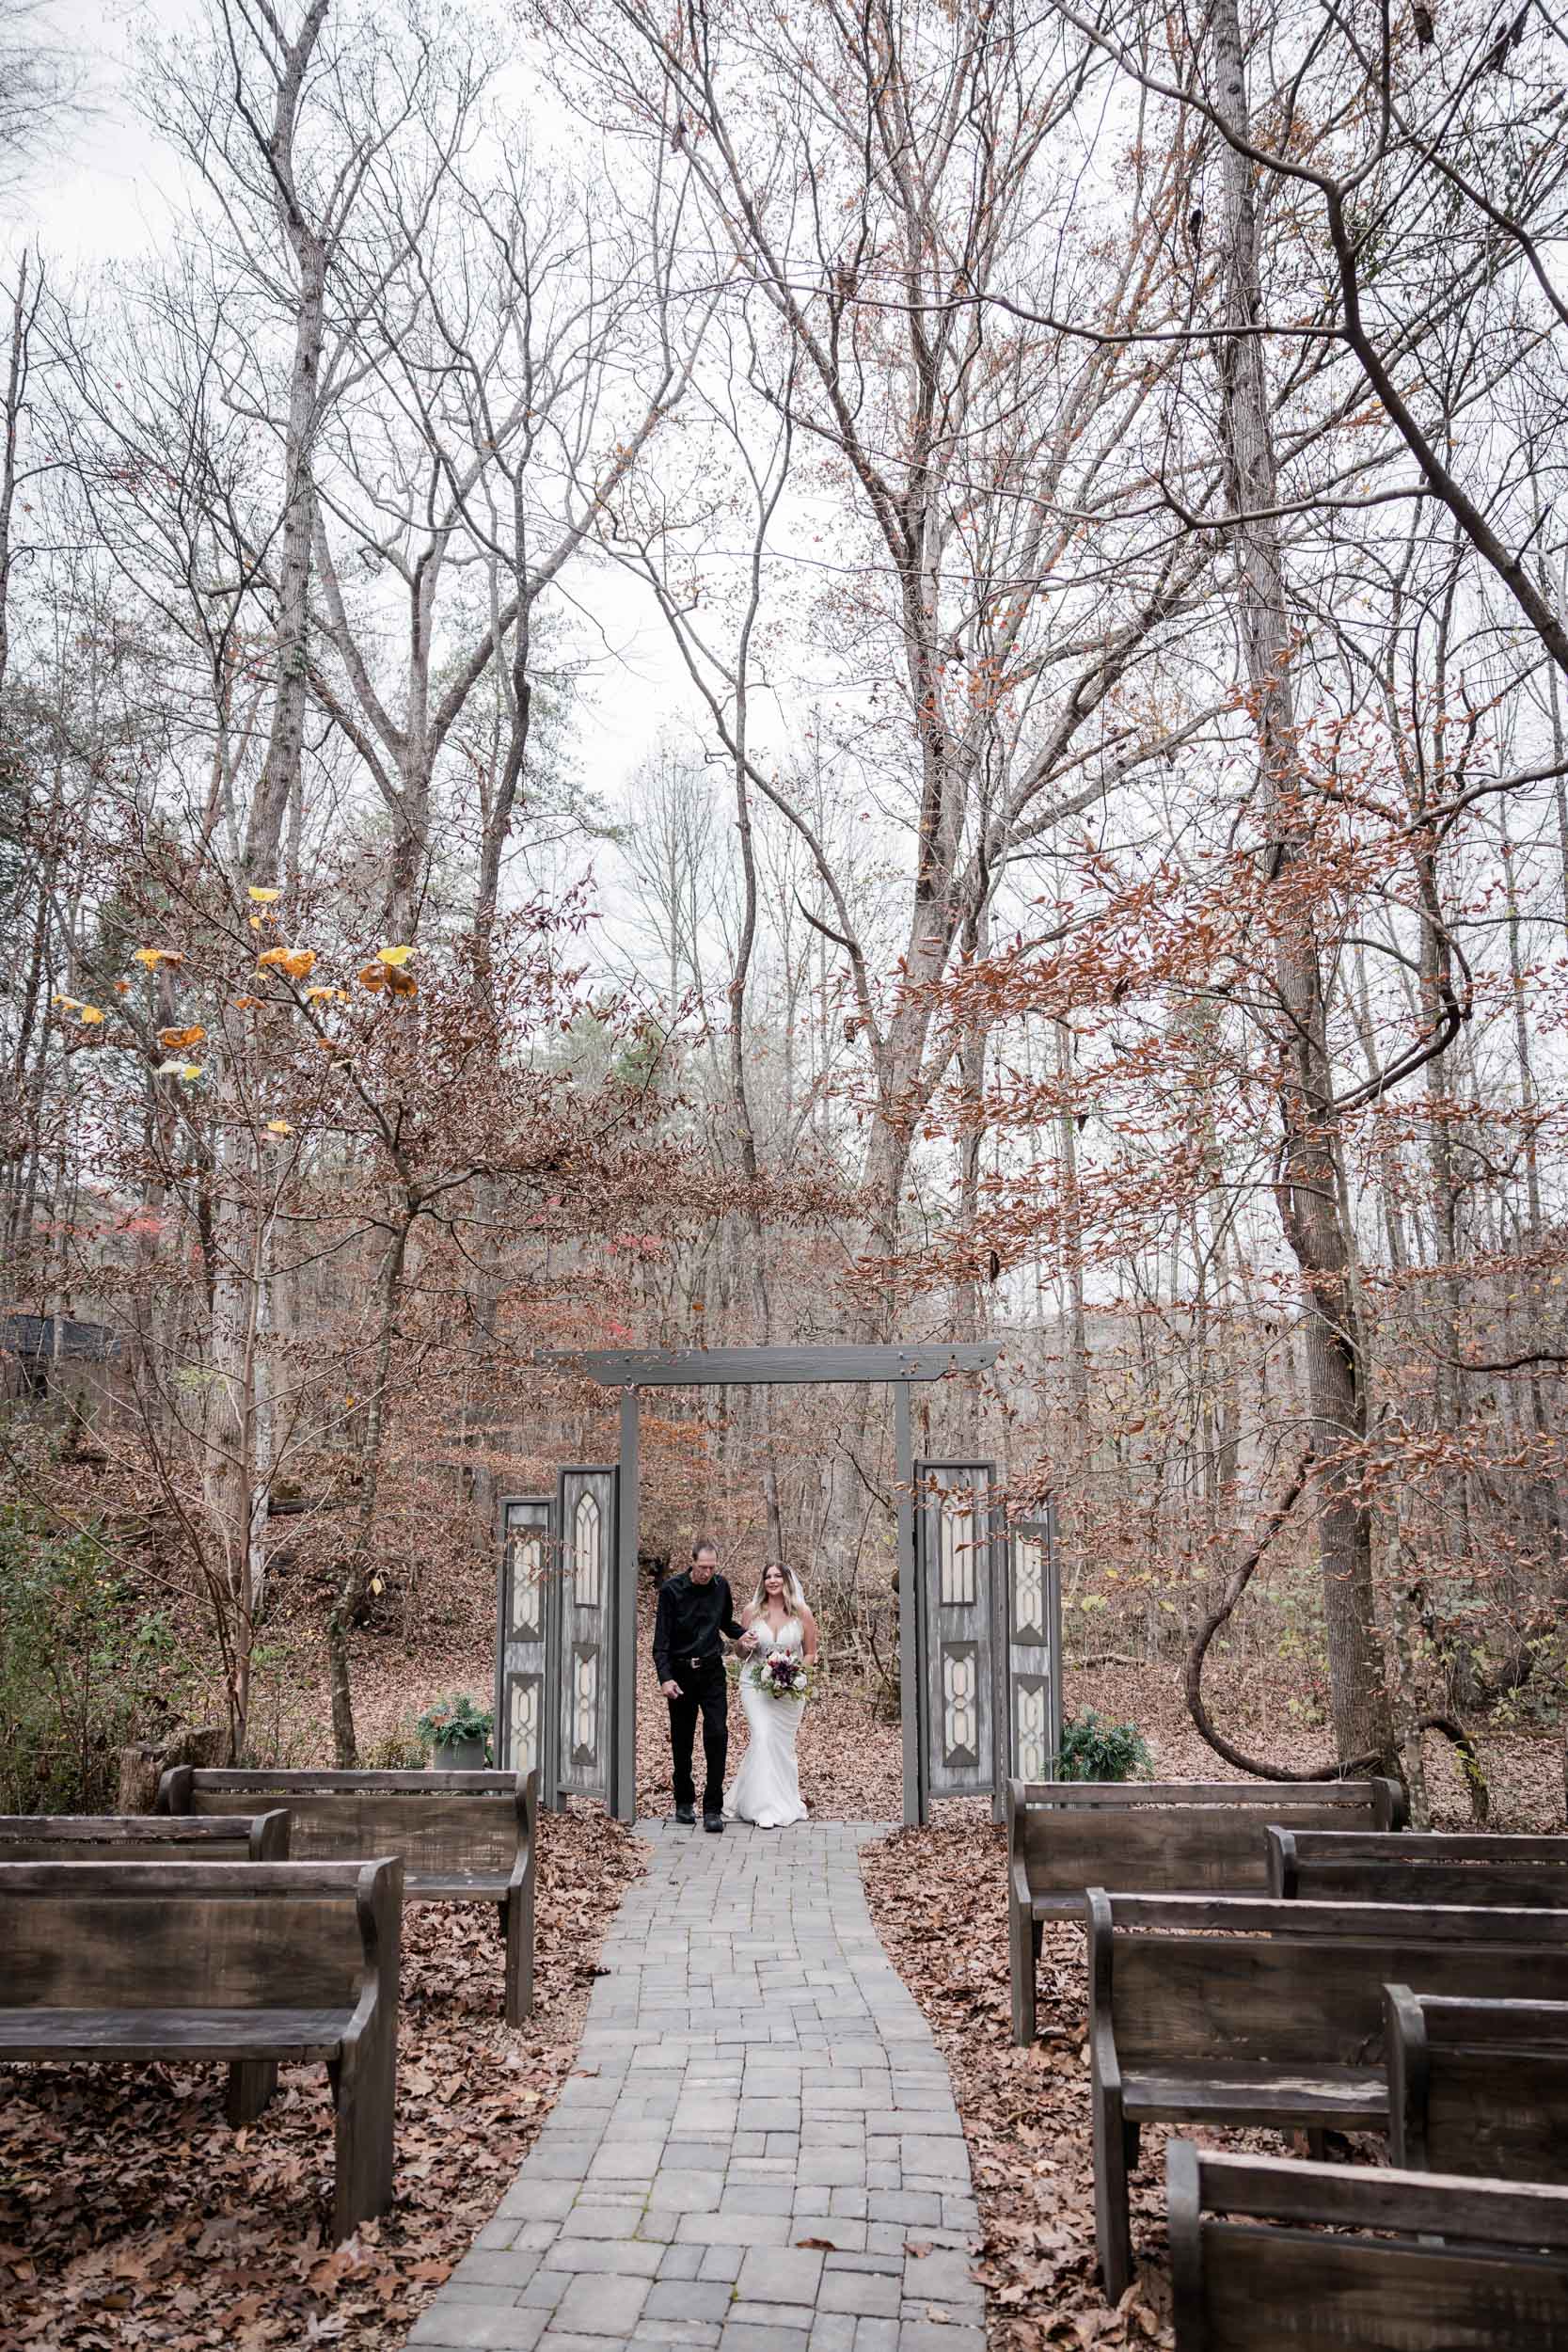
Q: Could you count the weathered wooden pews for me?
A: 8